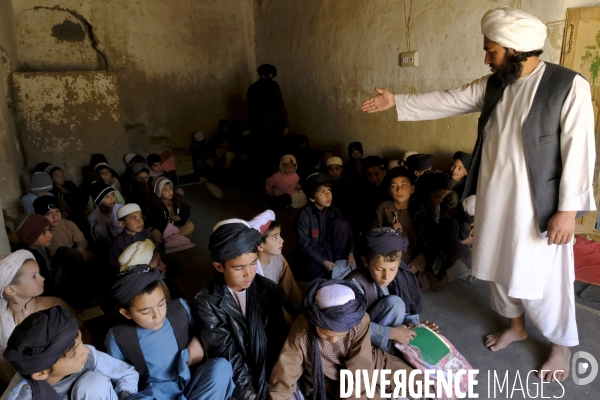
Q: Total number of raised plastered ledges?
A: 1